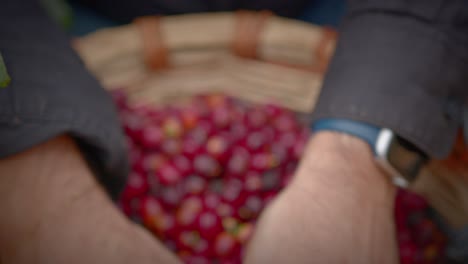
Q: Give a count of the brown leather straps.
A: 3